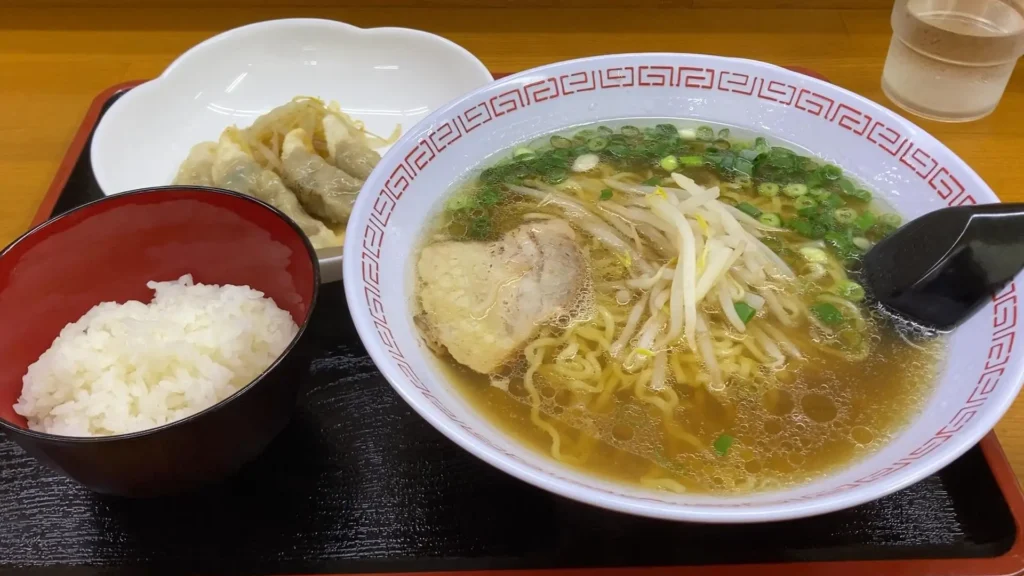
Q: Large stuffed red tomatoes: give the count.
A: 0